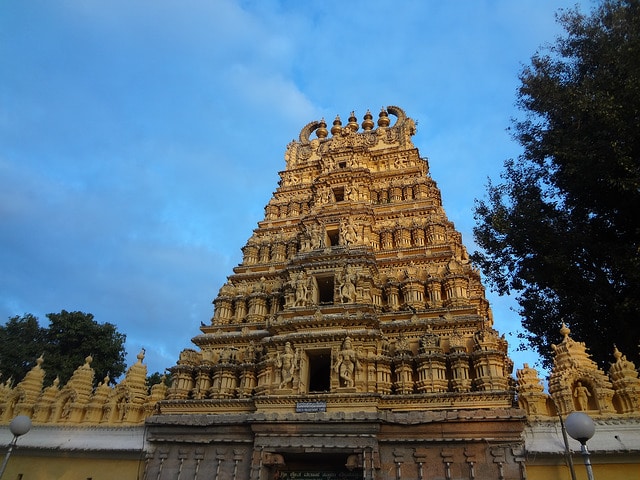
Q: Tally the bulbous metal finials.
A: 5